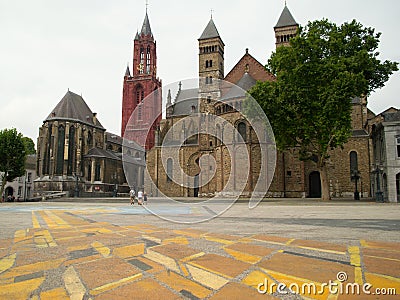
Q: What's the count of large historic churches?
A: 2